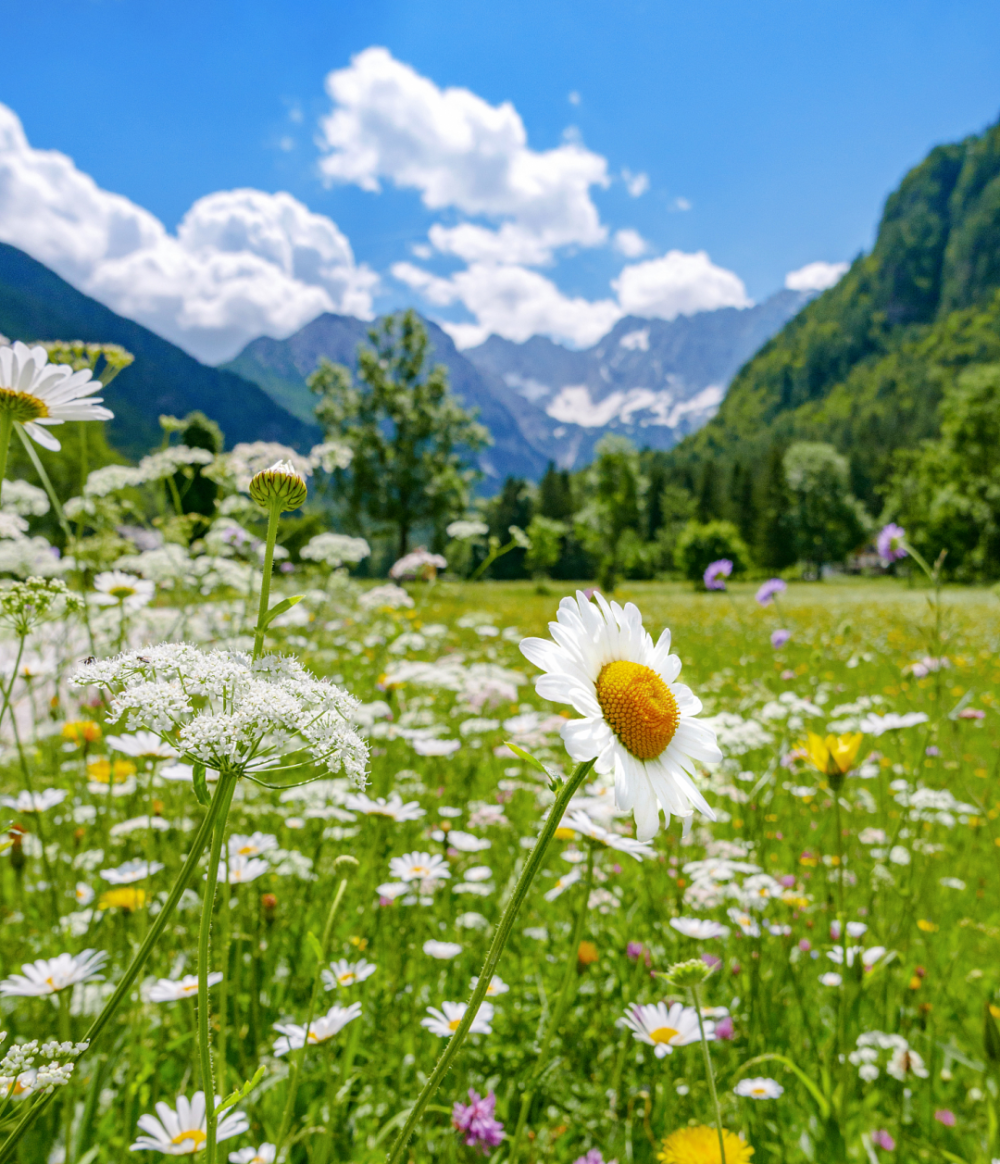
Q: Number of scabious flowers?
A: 4